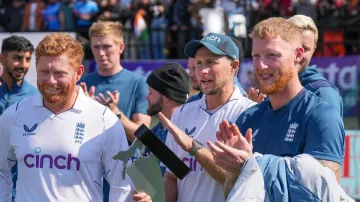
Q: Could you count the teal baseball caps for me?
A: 1